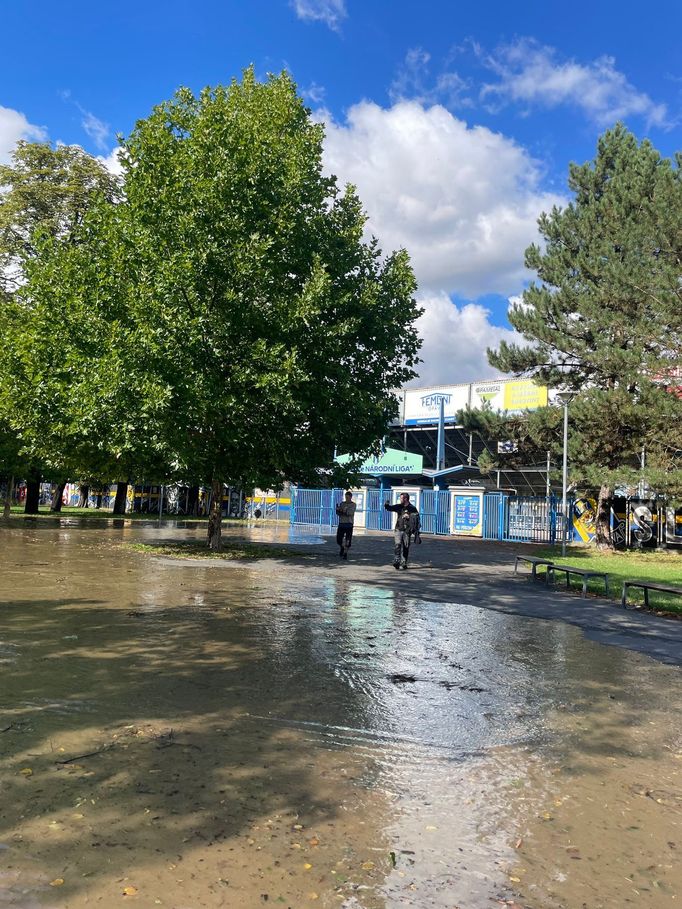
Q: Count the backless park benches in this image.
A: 3